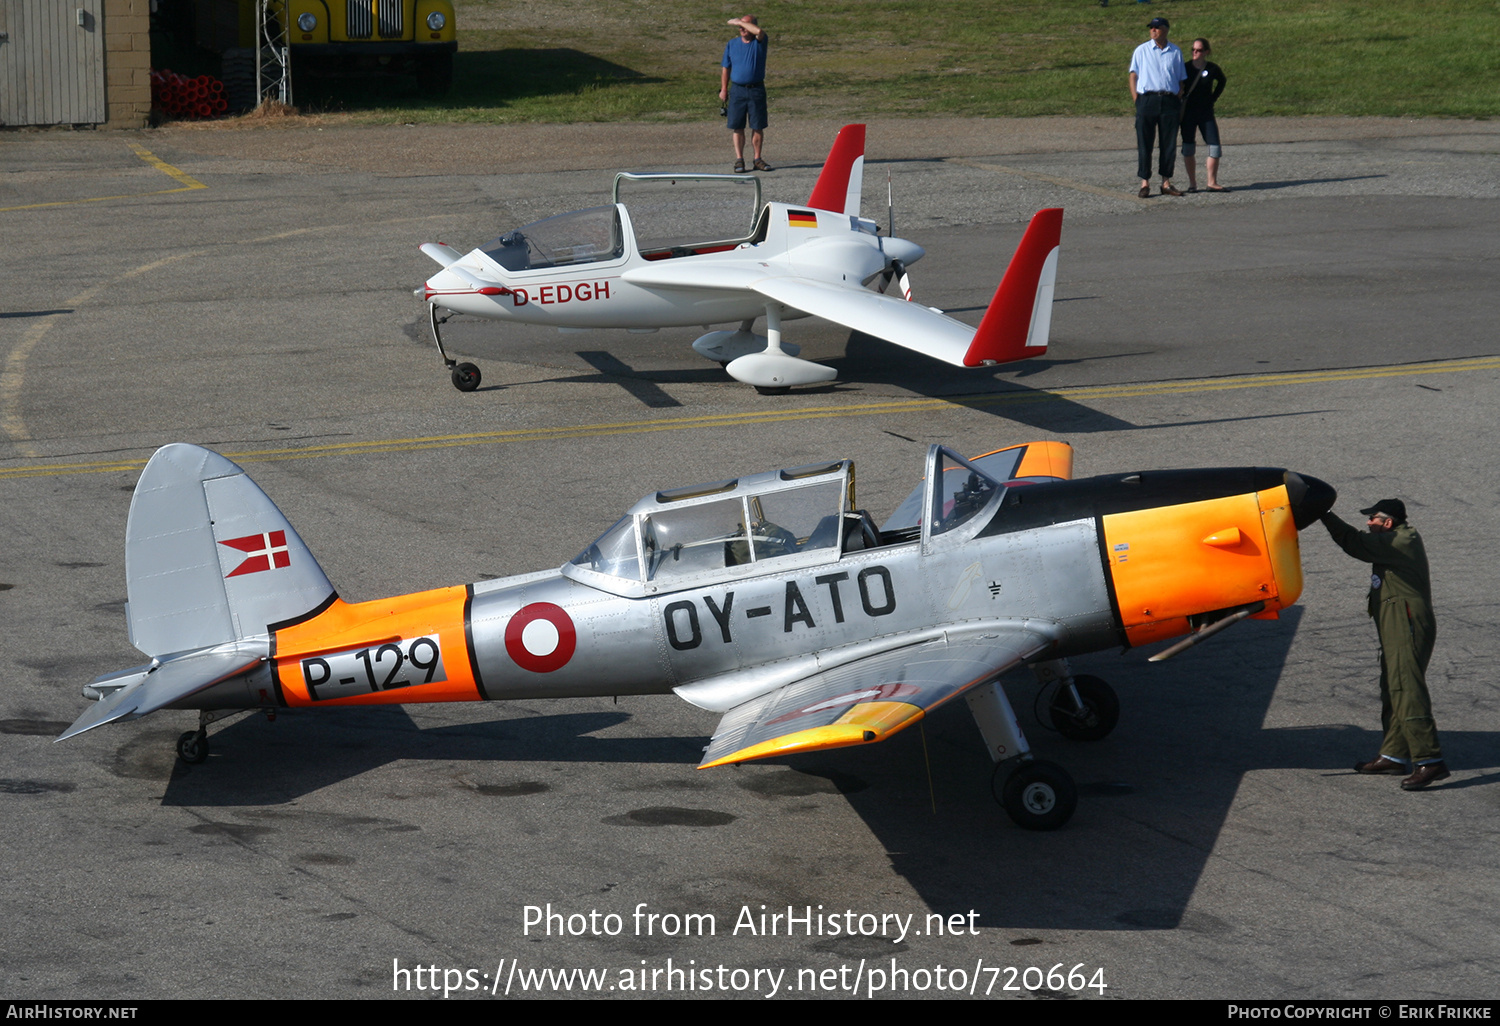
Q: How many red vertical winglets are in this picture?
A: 2